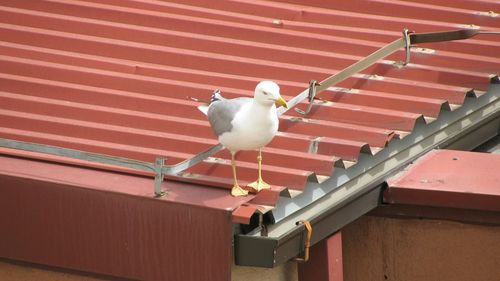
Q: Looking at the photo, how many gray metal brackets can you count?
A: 3